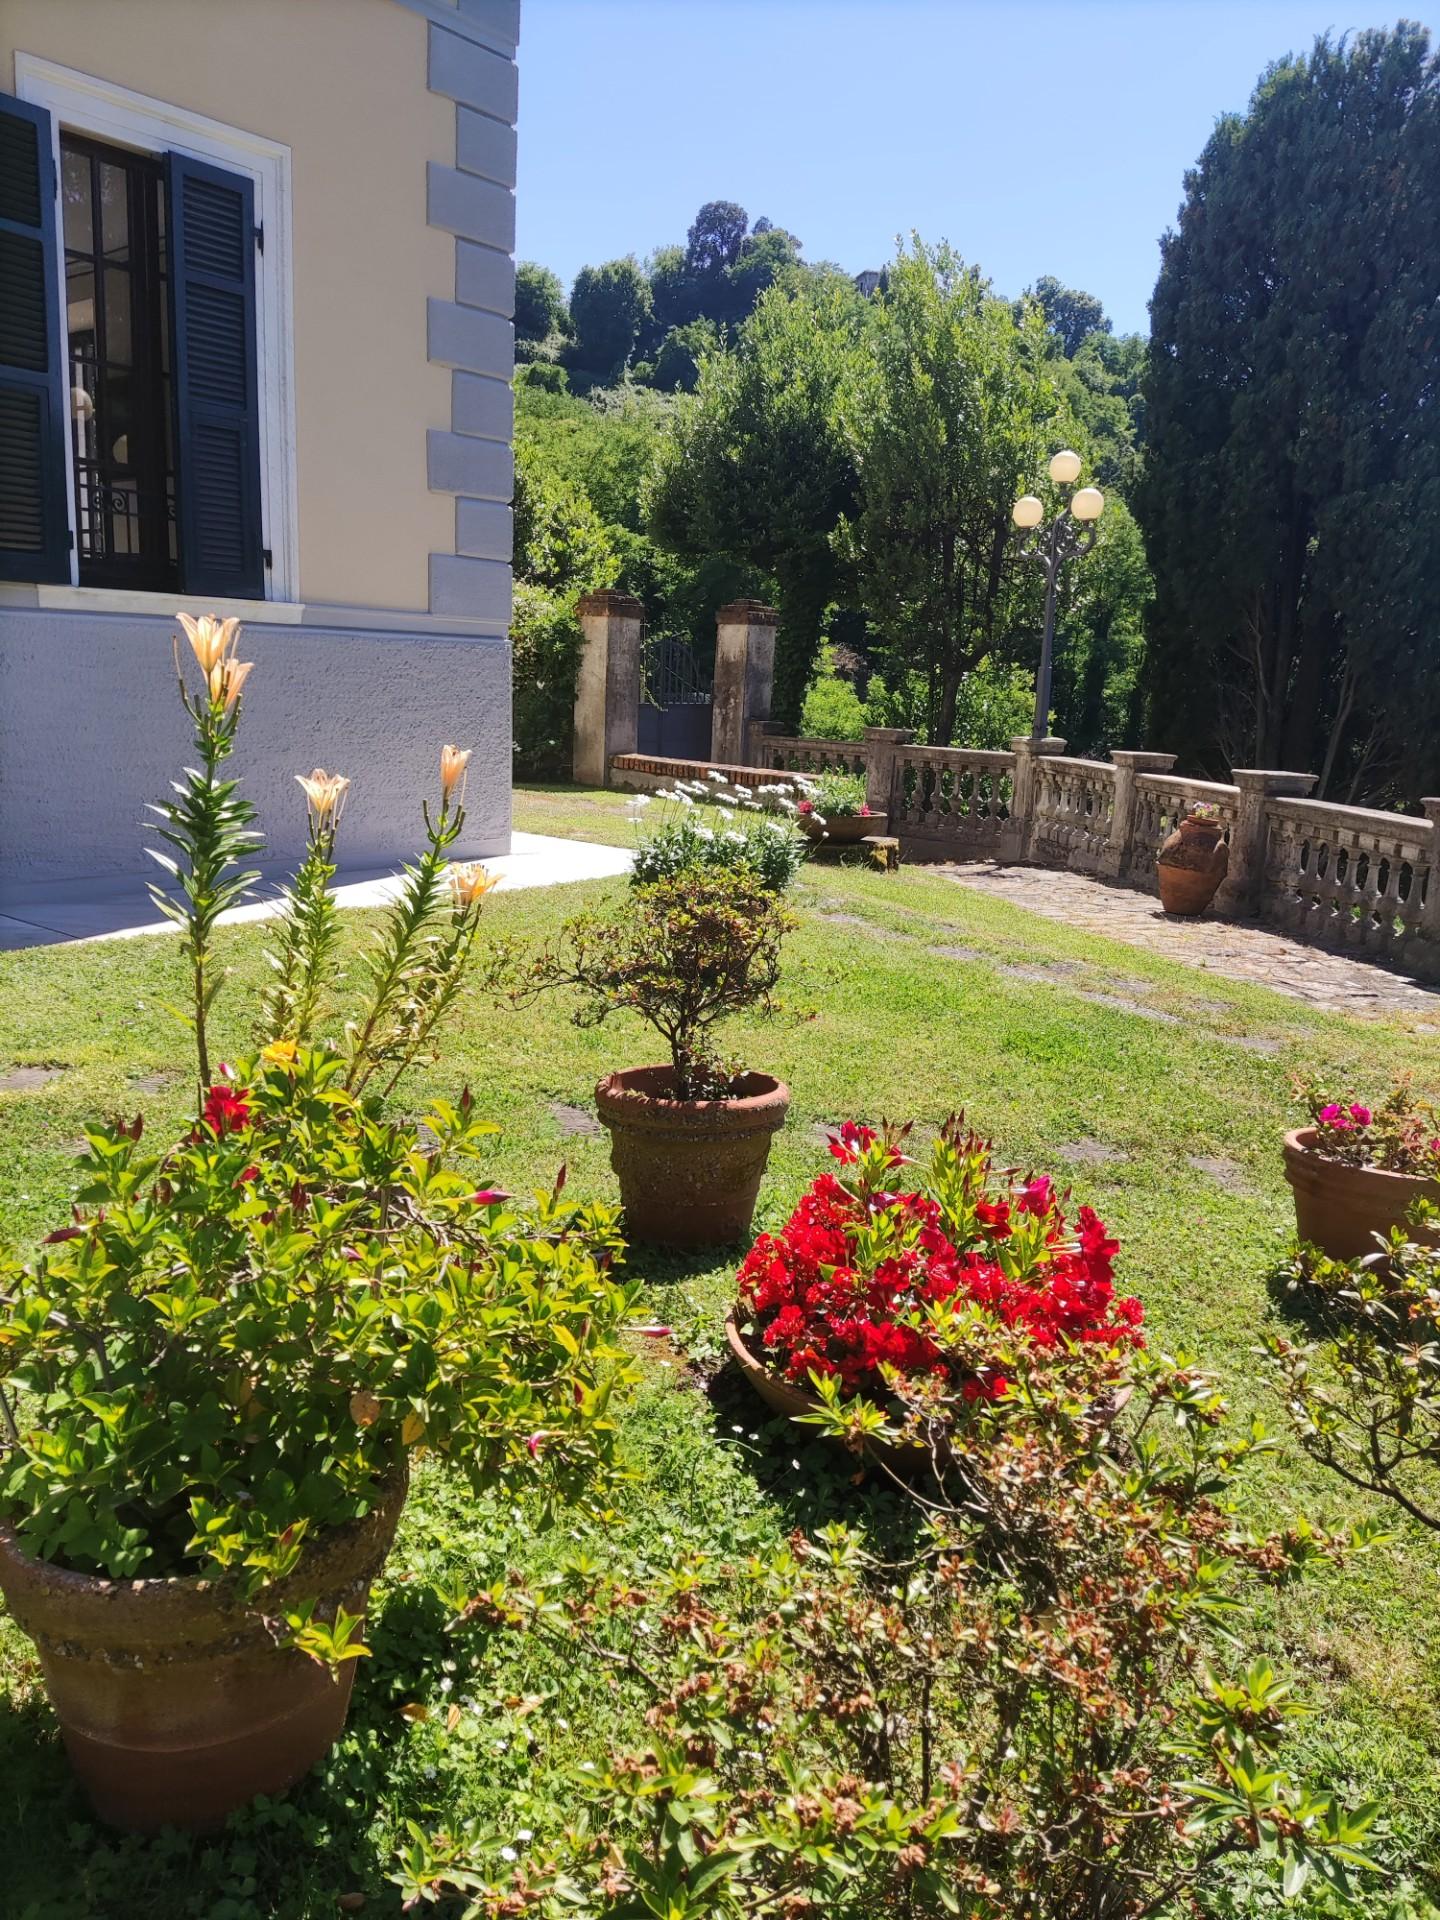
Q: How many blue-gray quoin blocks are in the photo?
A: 9